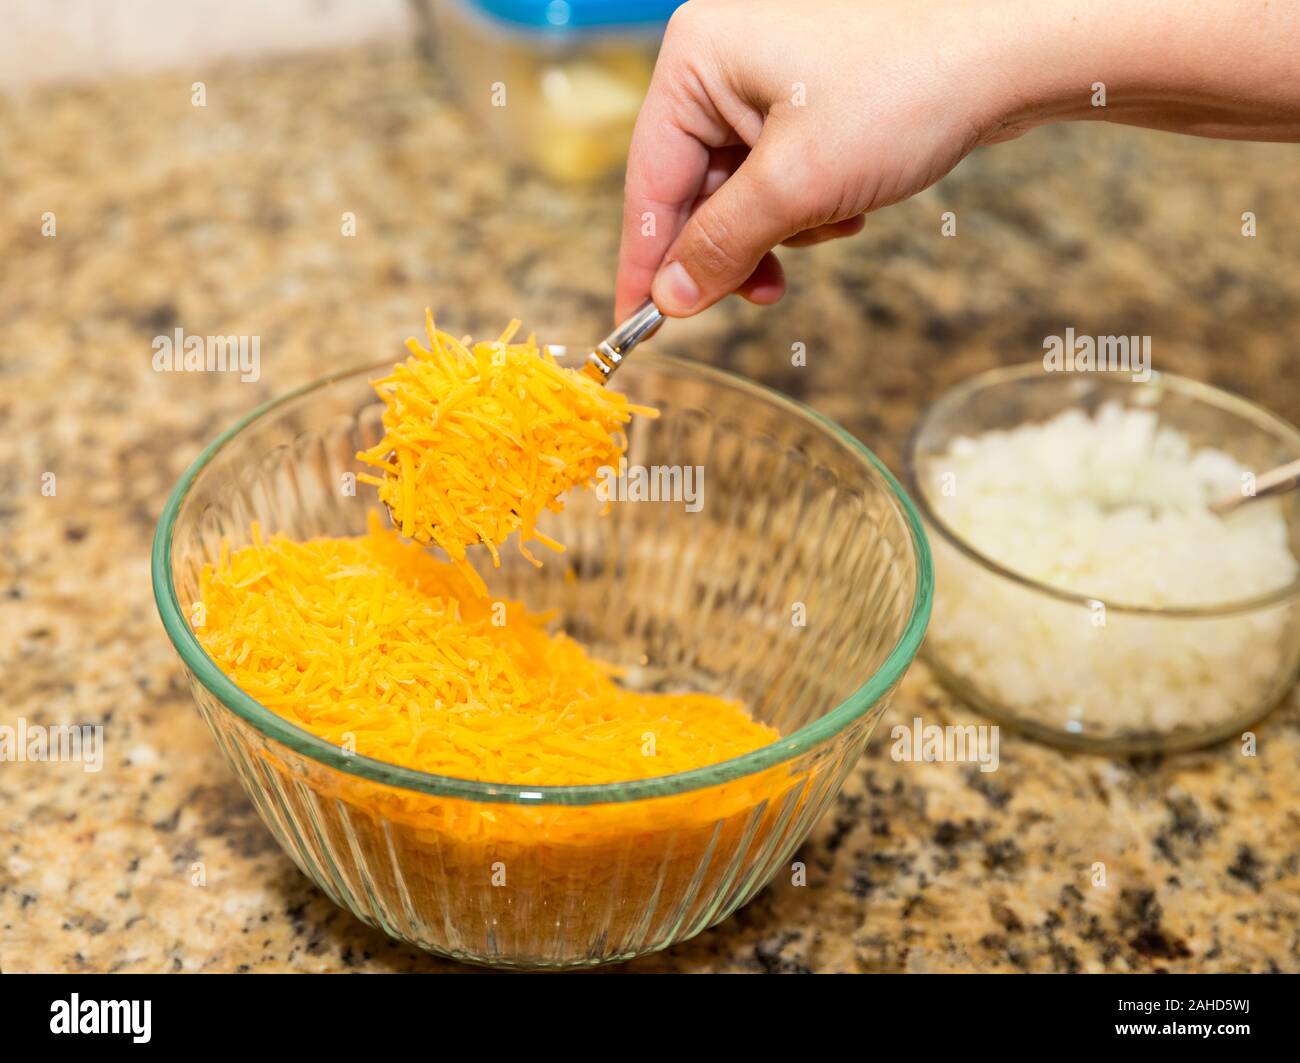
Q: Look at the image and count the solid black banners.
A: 1